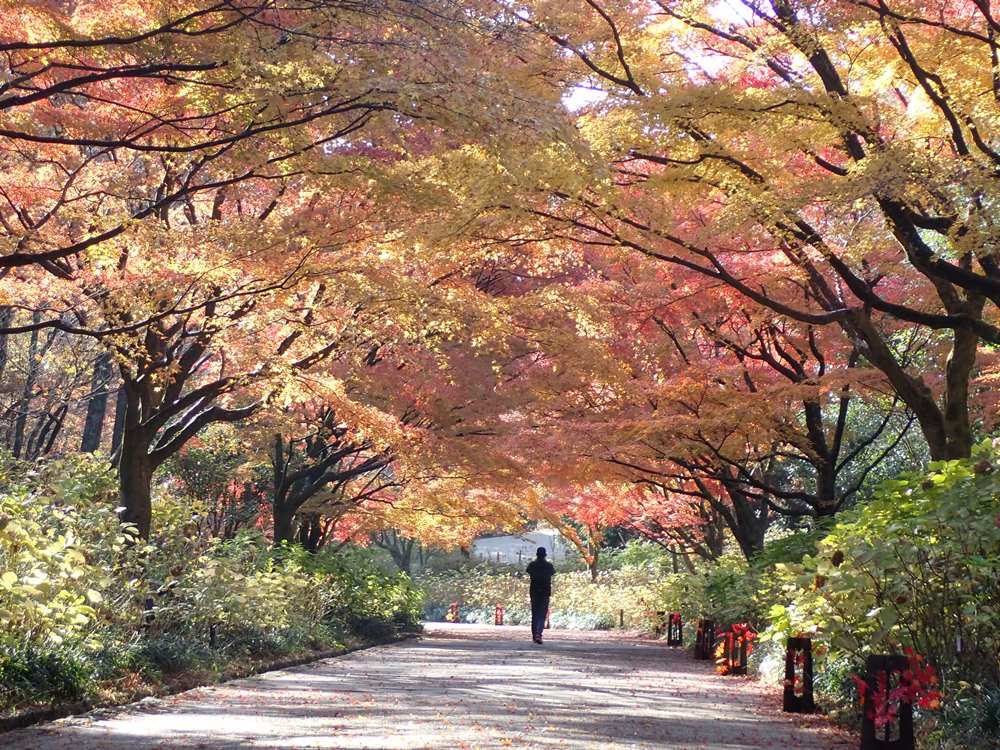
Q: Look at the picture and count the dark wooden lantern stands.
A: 5